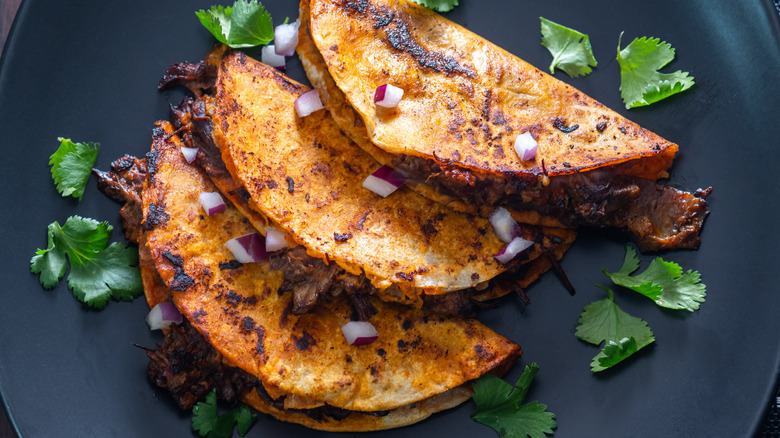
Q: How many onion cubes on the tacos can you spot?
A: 12